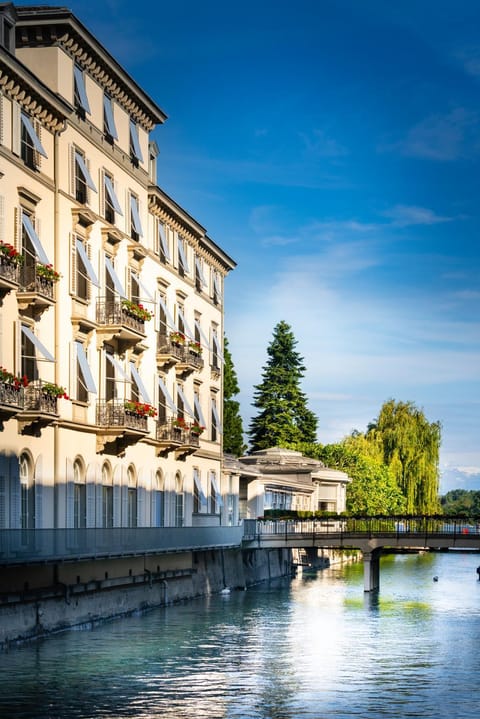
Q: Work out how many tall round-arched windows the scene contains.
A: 6